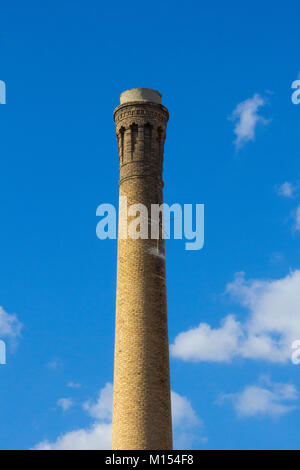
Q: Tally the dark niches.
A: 4